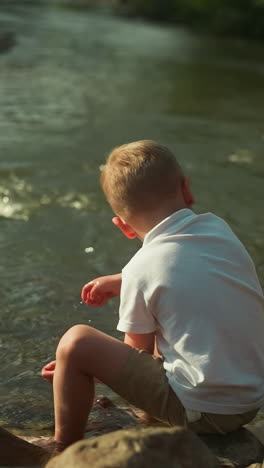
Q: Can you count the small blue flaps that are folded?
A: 0